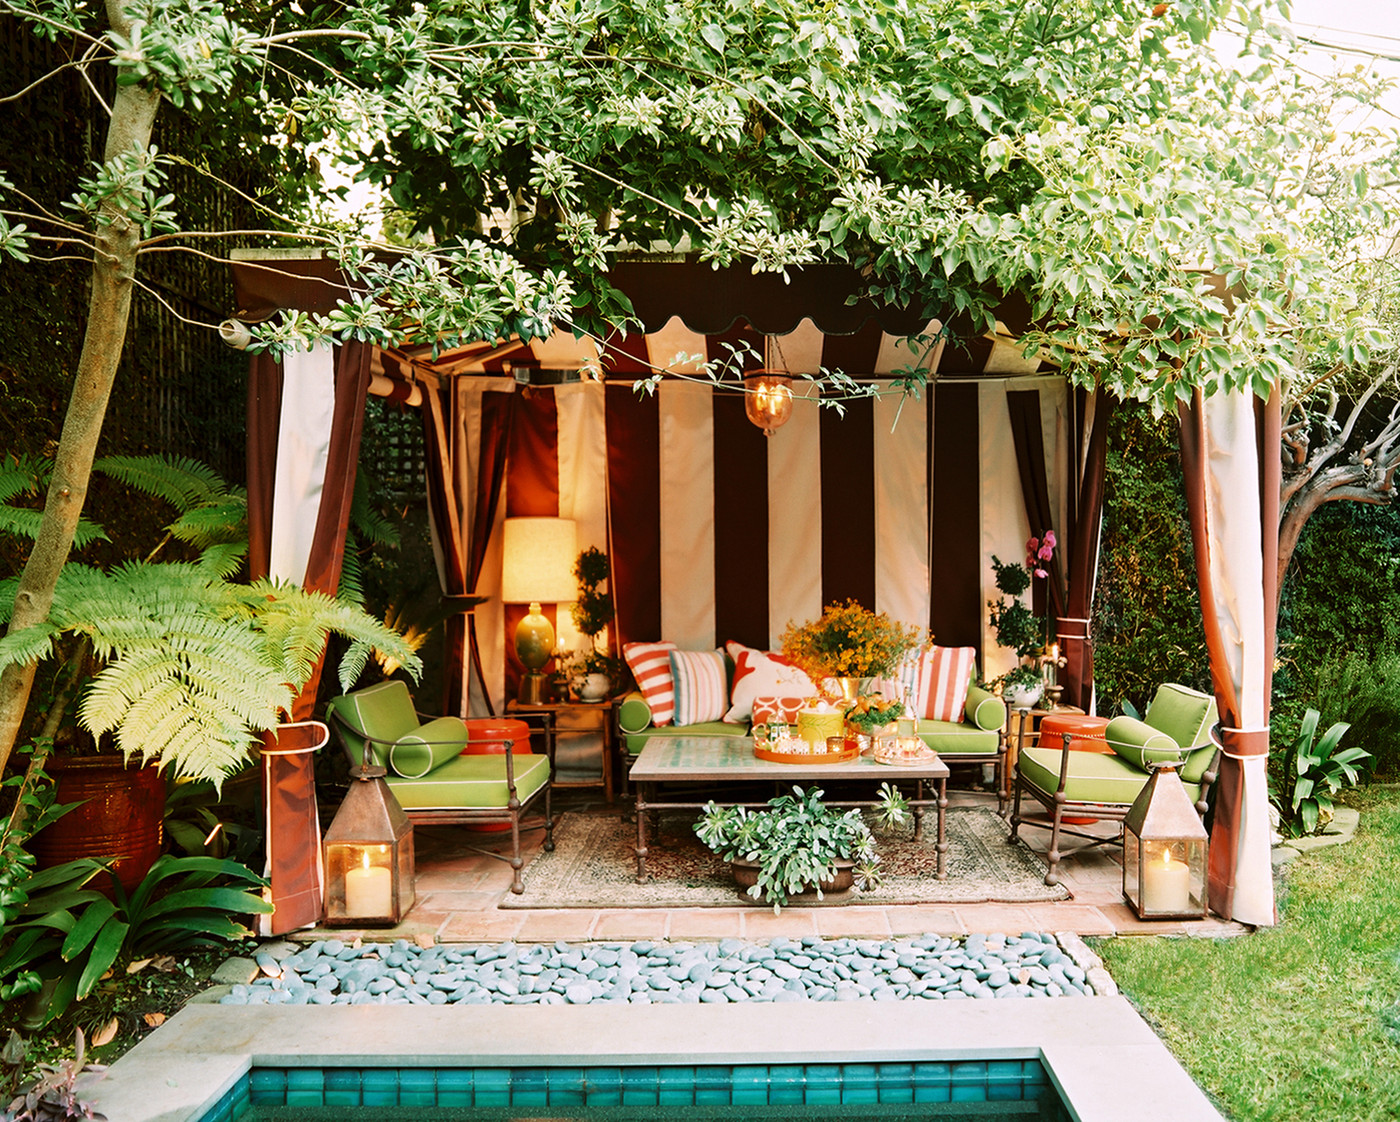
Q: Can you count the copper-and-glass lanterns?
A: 2